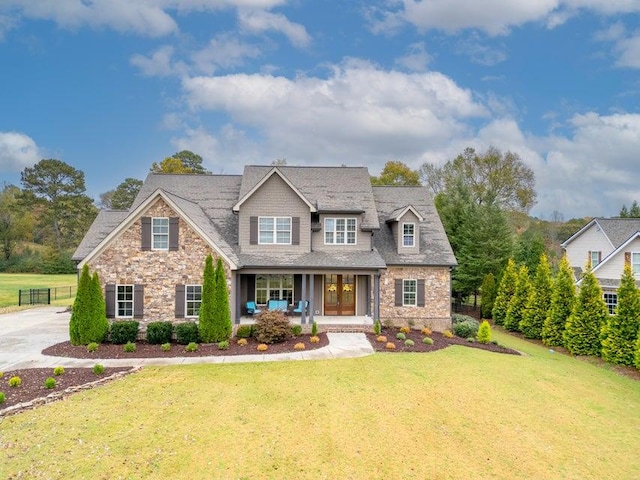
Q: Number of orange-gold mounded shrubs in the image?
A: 9